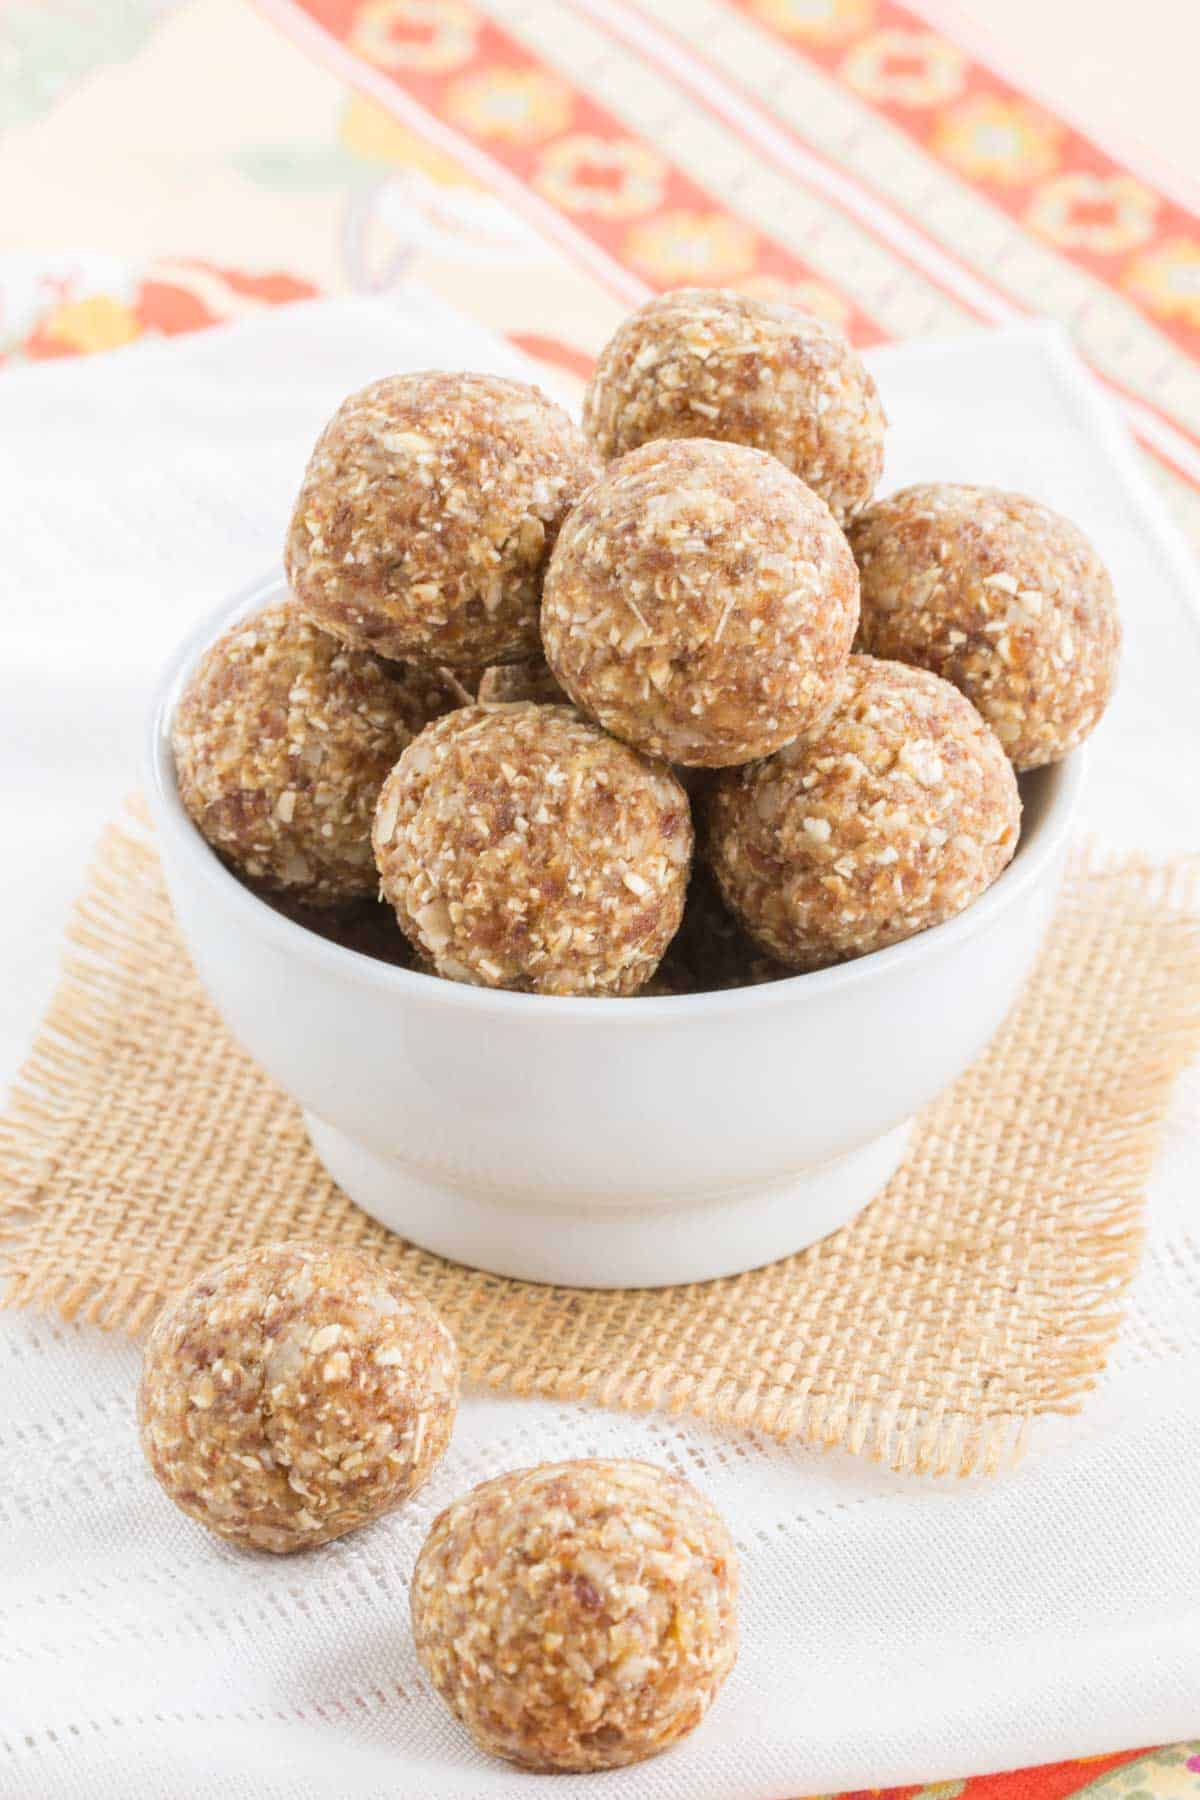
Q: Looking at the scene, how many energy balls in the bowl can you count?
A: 7